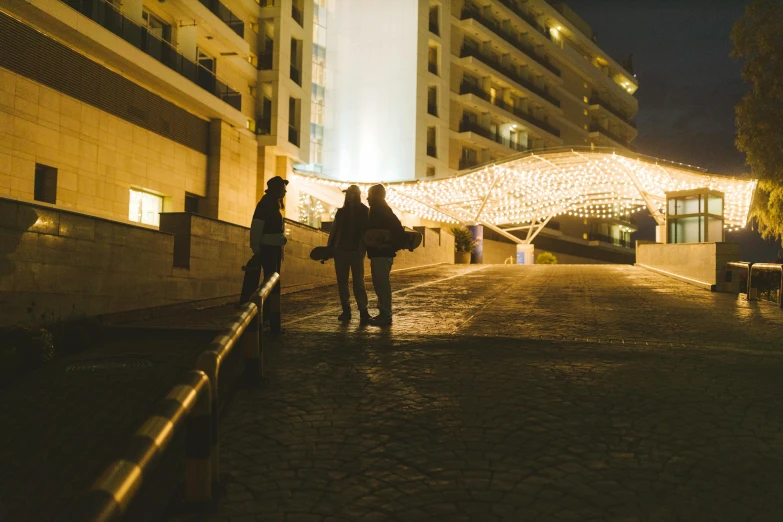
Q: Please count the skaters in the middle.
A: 3